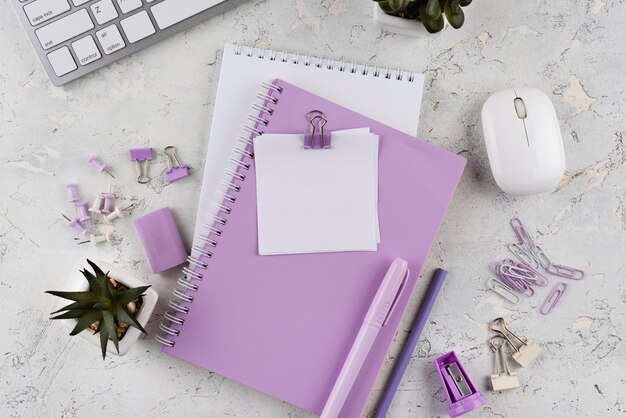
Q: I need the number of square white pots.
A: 2